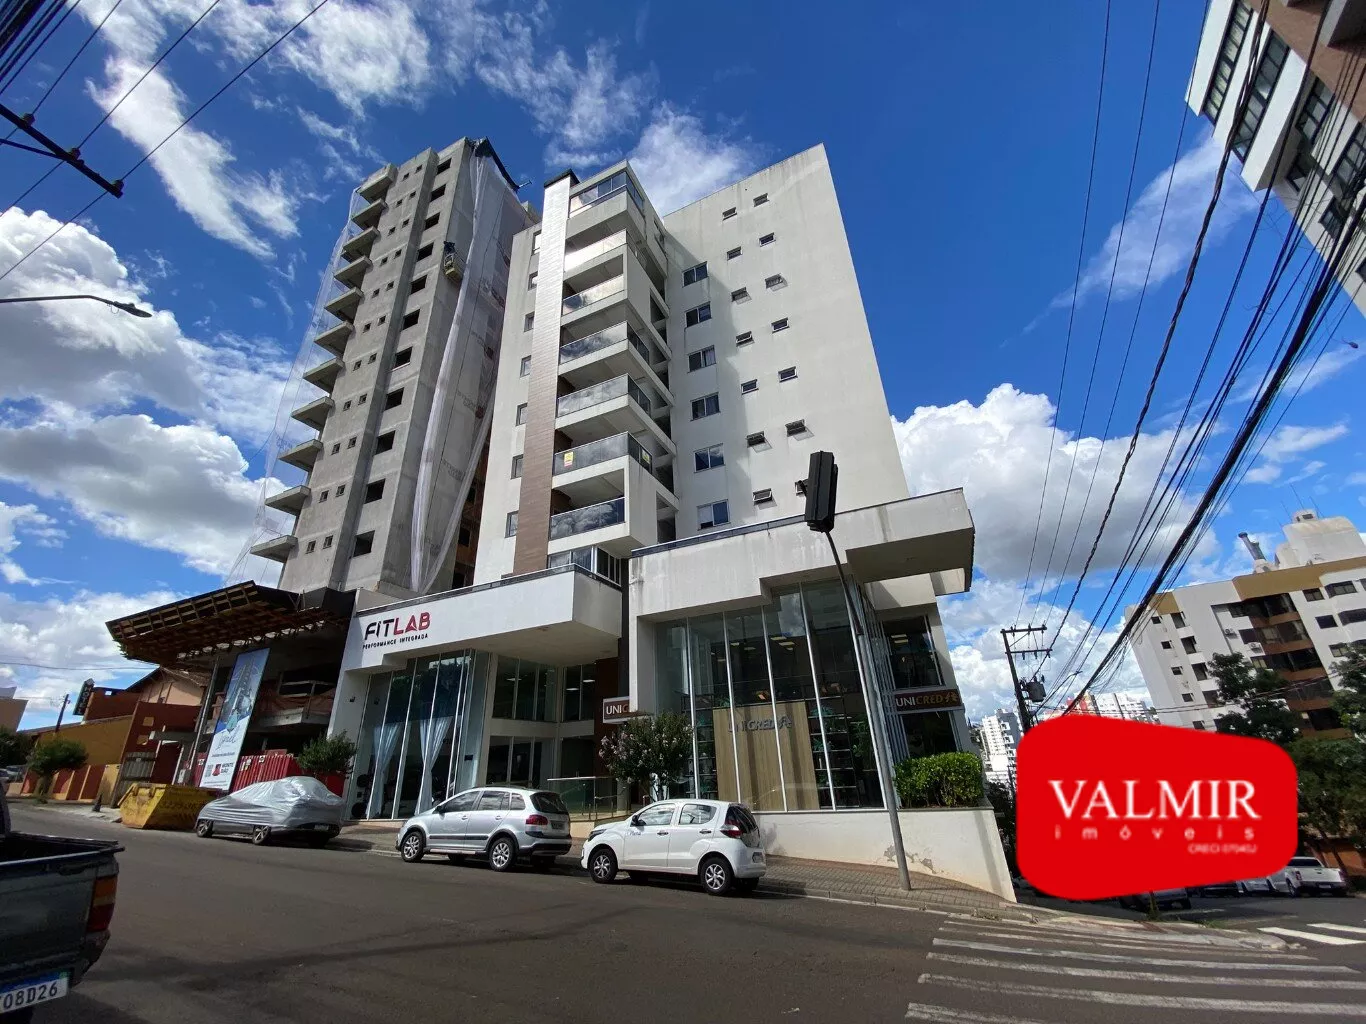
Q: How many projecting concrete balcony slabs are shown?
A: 11